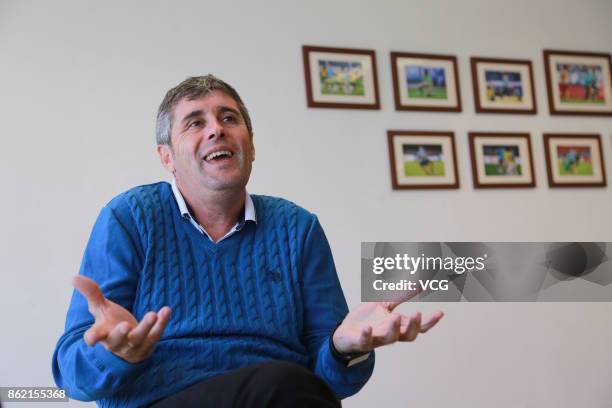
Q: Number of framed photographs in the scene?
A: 7